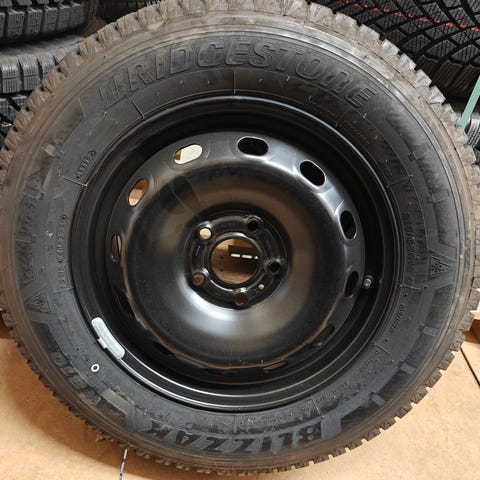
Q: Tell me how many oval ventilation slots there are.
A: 12